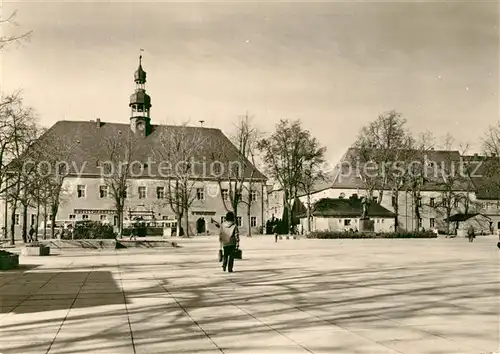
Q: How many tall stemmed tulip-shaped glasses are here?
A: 0